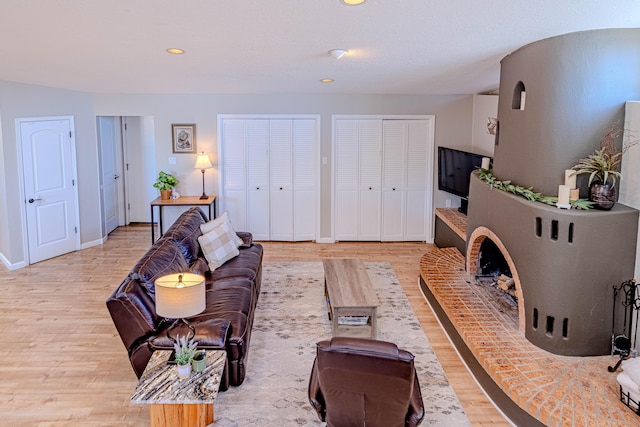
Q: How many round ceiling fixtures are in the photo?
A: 4